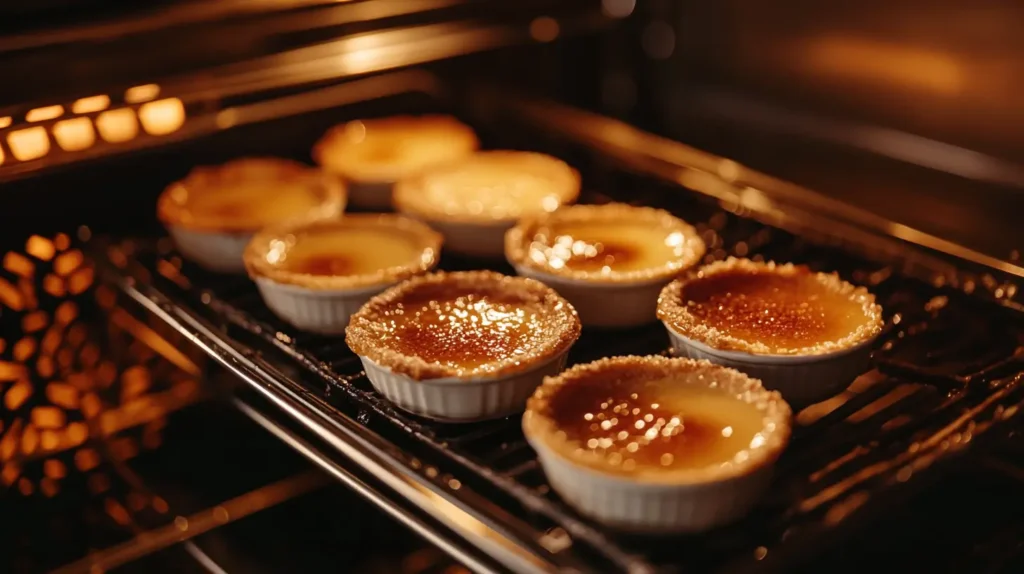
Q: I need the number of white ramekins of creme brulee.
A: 8